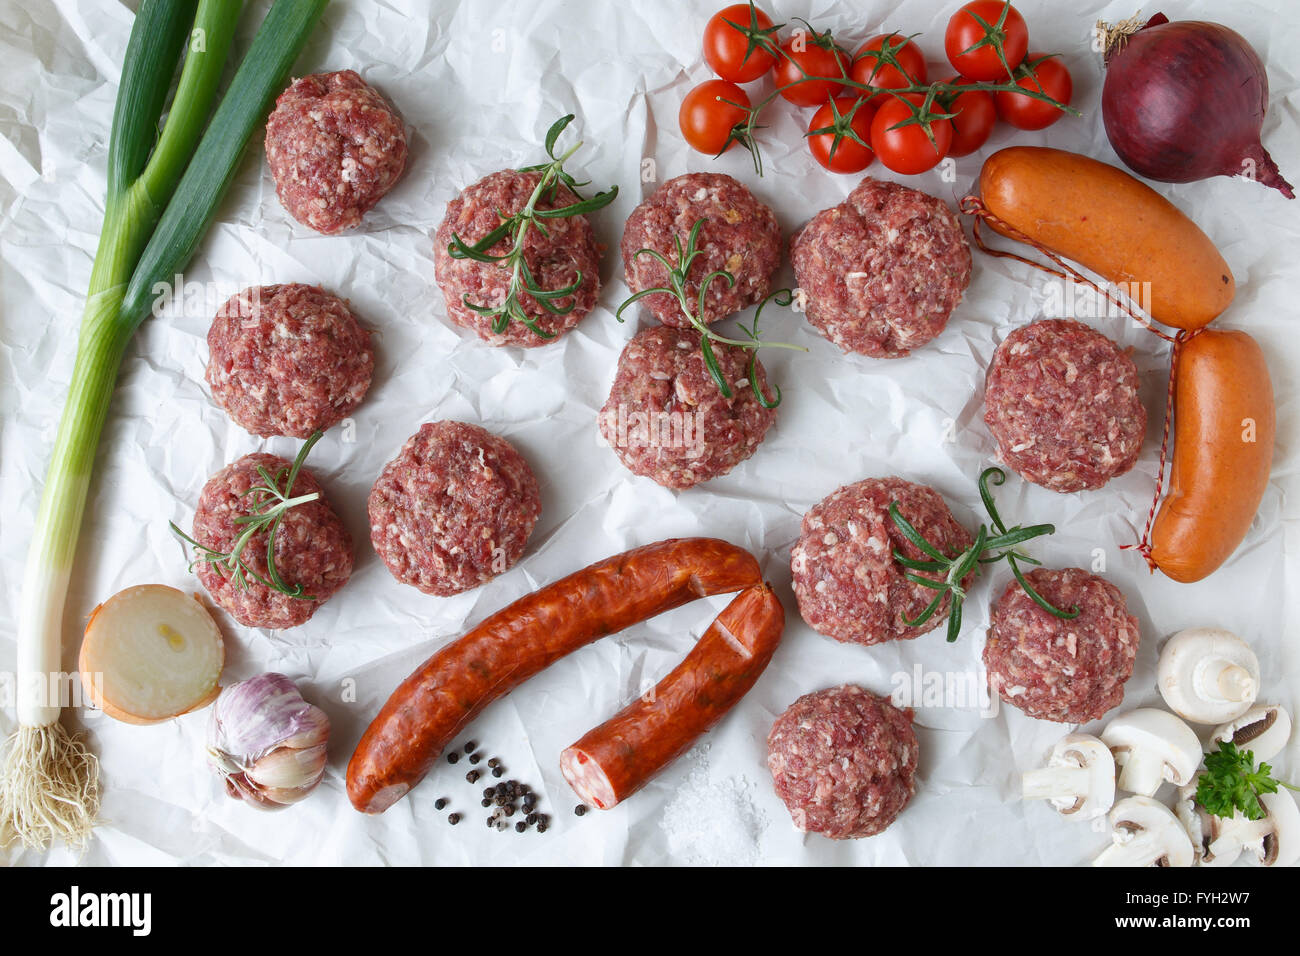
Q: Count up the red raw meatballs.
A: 12